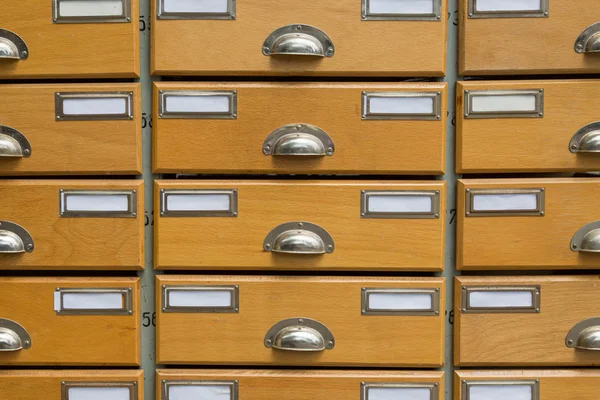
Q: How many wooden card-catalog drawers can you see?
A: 15